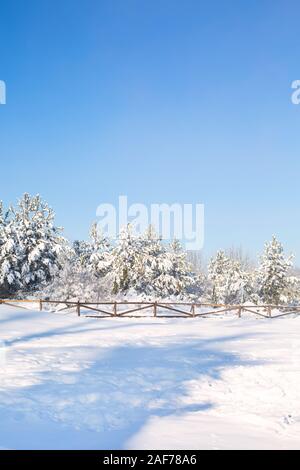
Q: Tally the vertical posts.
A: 7